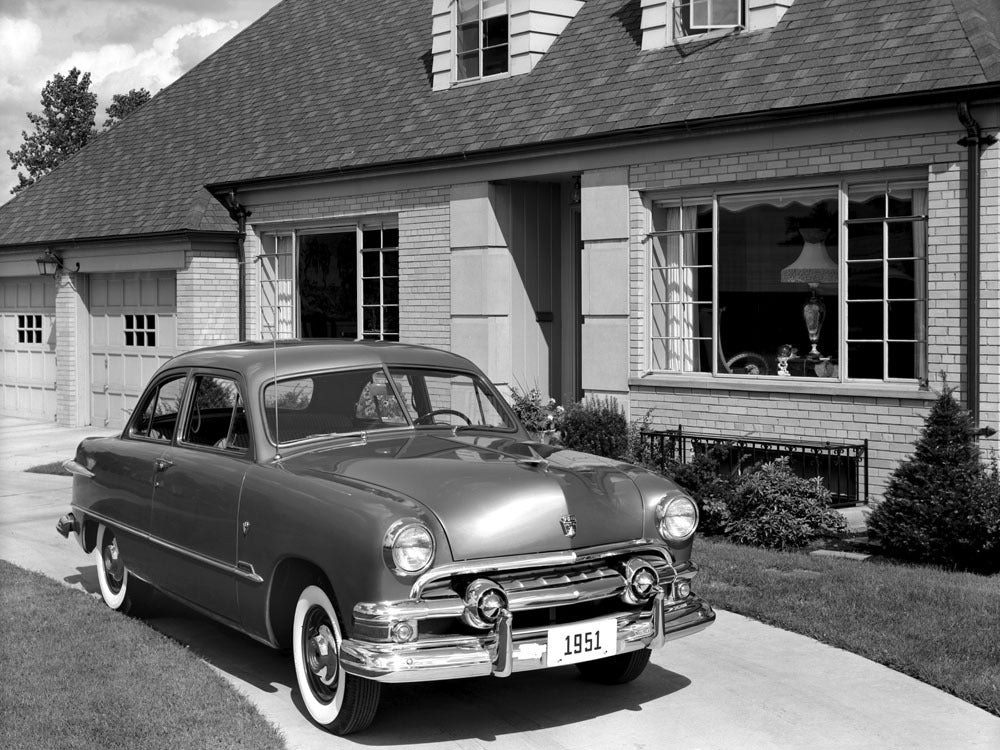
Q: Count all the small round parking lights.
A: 2